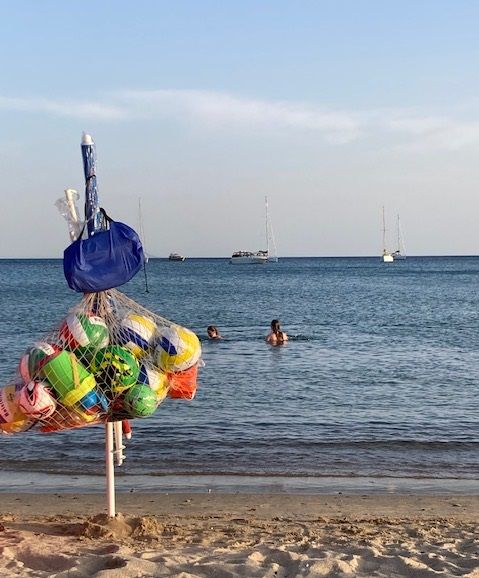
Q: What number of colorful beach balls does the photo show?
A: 9